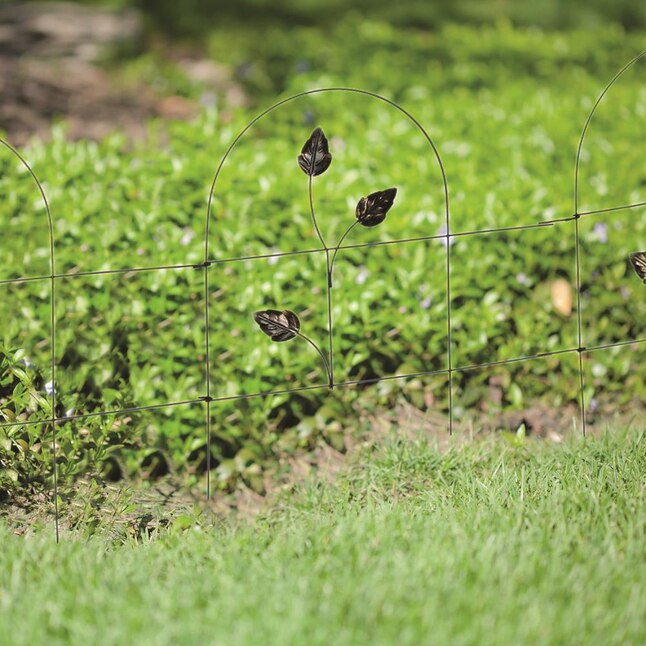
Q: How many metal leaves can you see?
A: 4